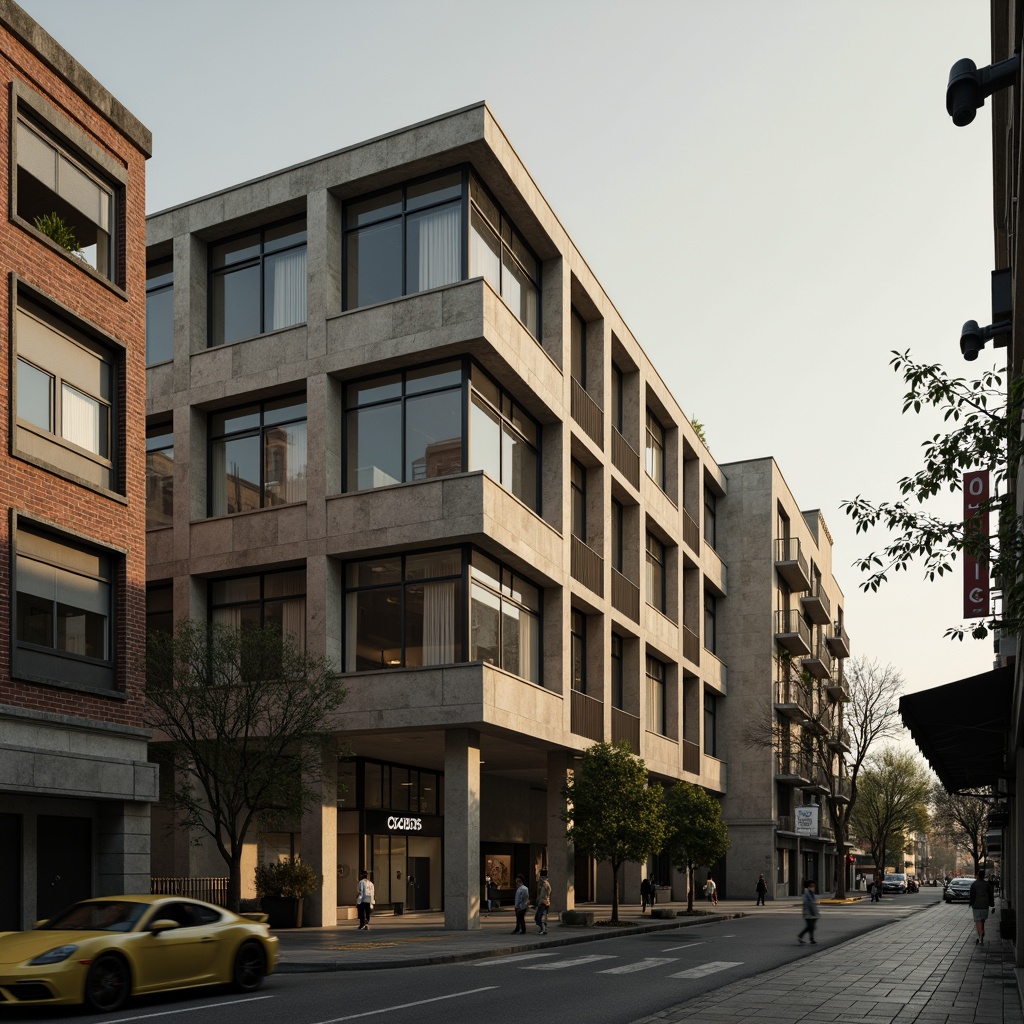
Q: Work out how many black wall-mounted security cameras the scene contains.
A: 2